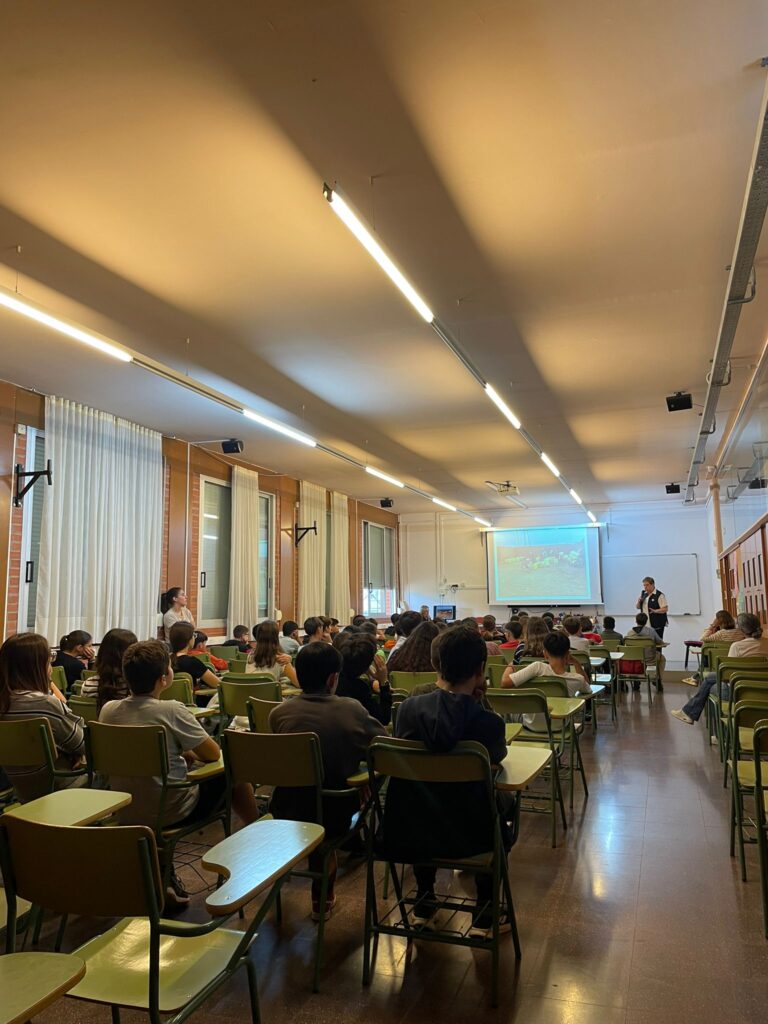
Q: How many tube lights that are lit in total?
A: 10